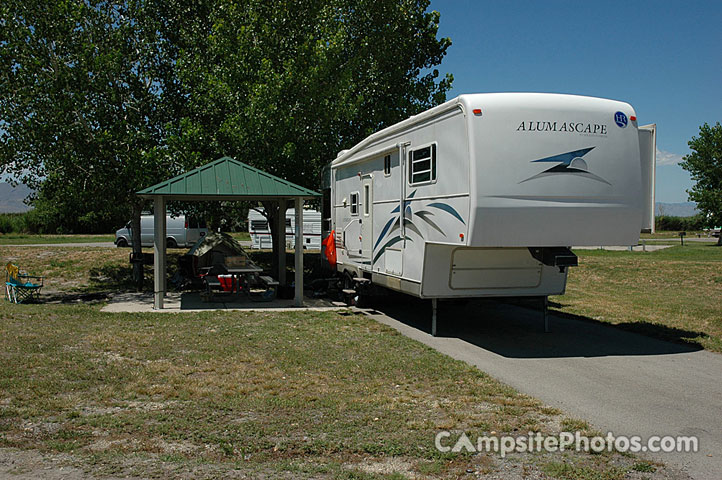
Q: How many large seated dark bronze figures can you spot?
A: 0